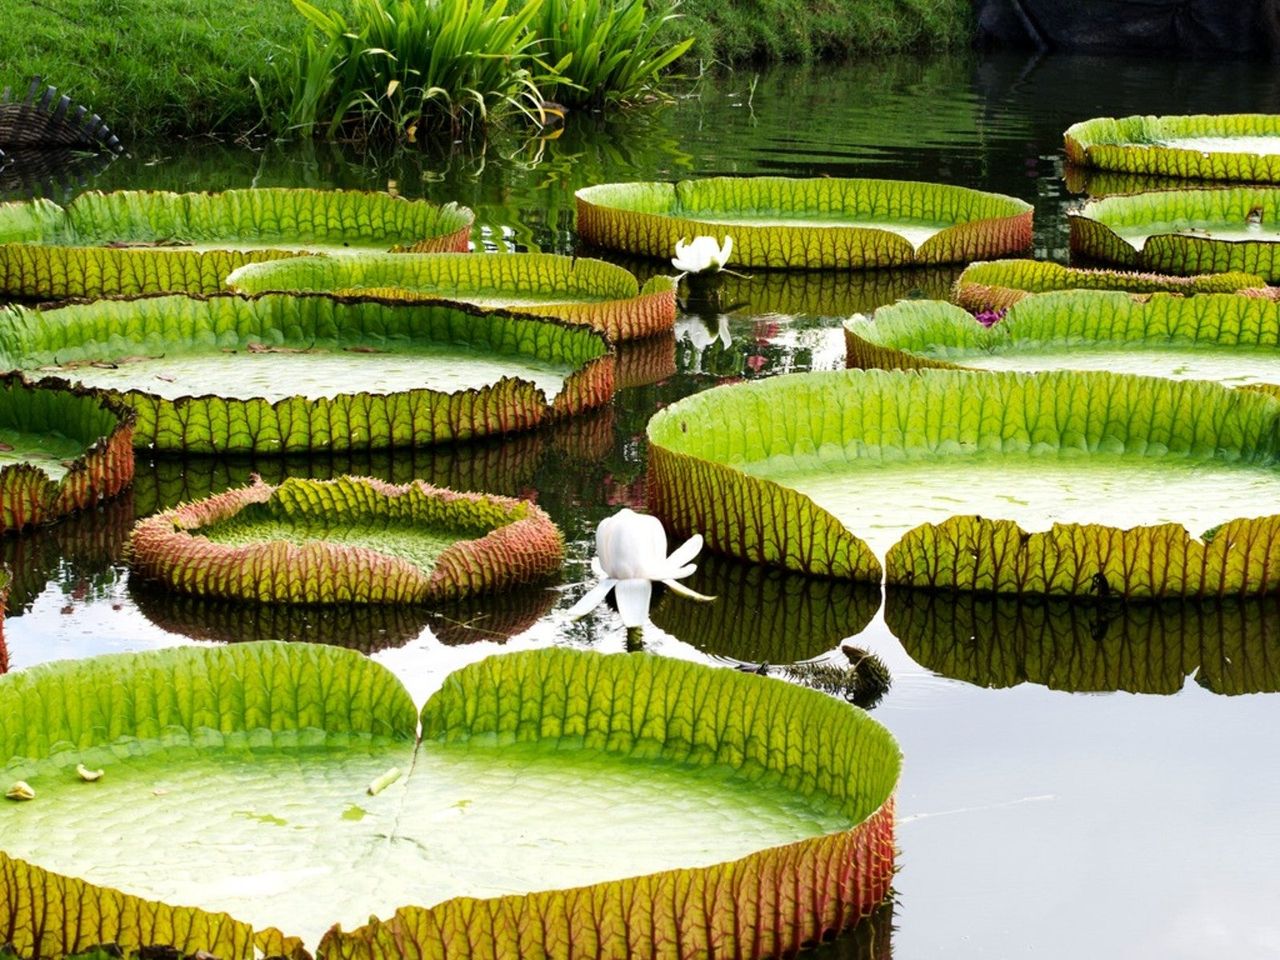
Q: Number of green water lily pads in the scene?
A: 12